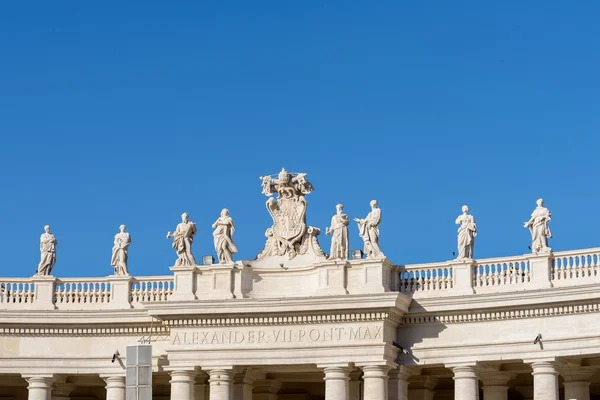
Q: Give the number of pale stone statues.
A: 8